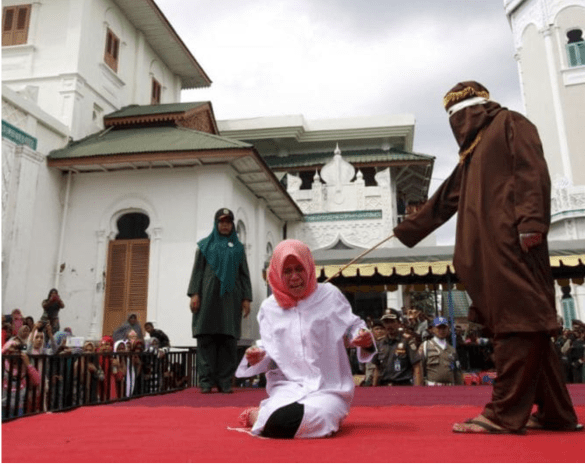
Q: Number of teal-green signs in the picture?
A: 2